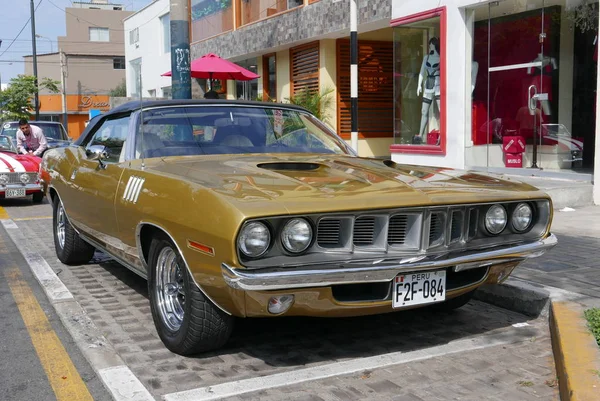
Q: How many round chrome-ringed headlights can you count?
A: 4